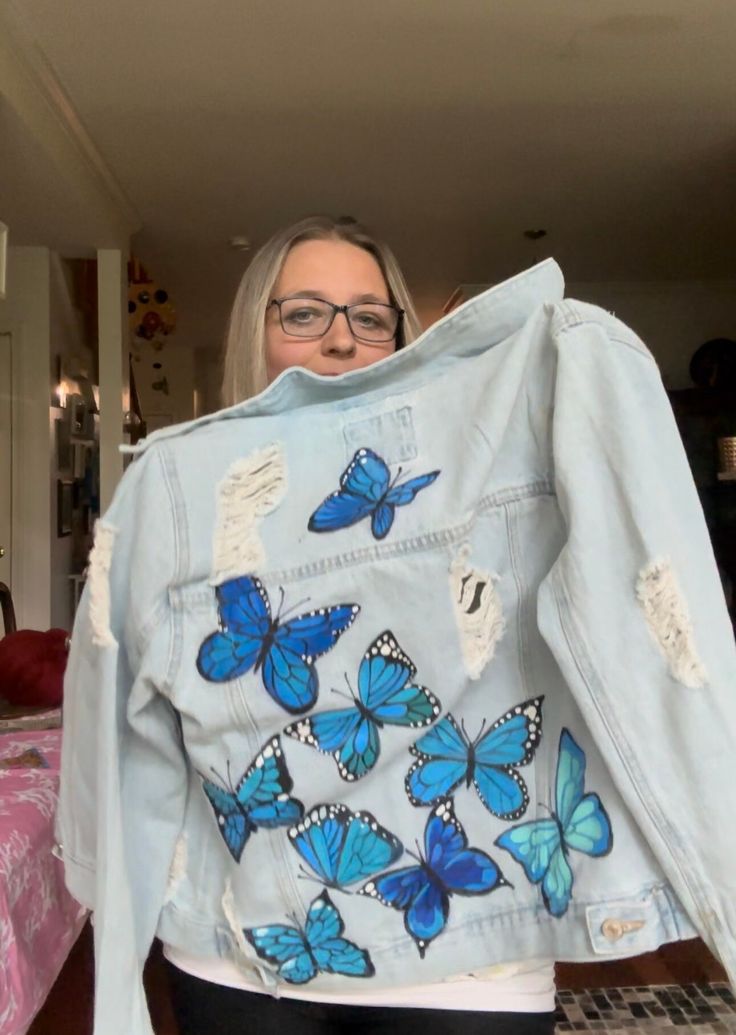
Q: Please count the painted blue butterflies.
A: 9